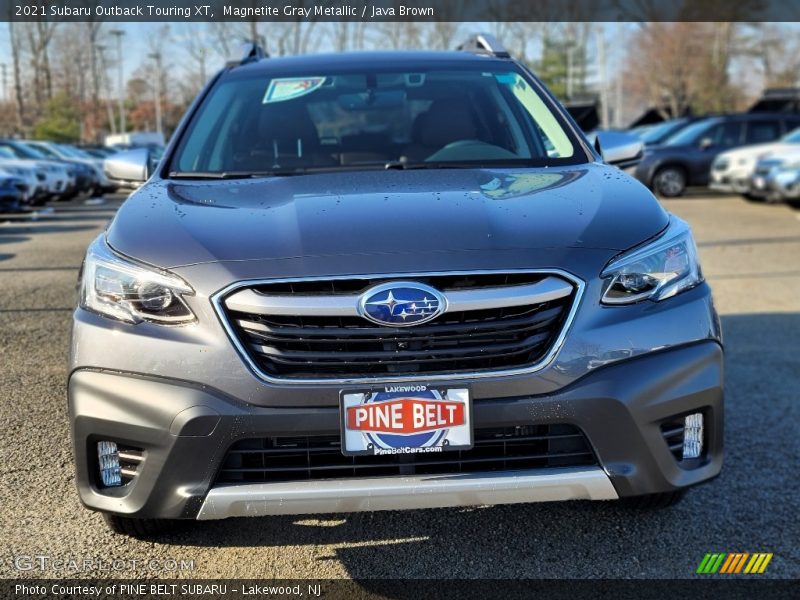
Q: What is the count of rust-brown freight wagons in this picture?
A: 0